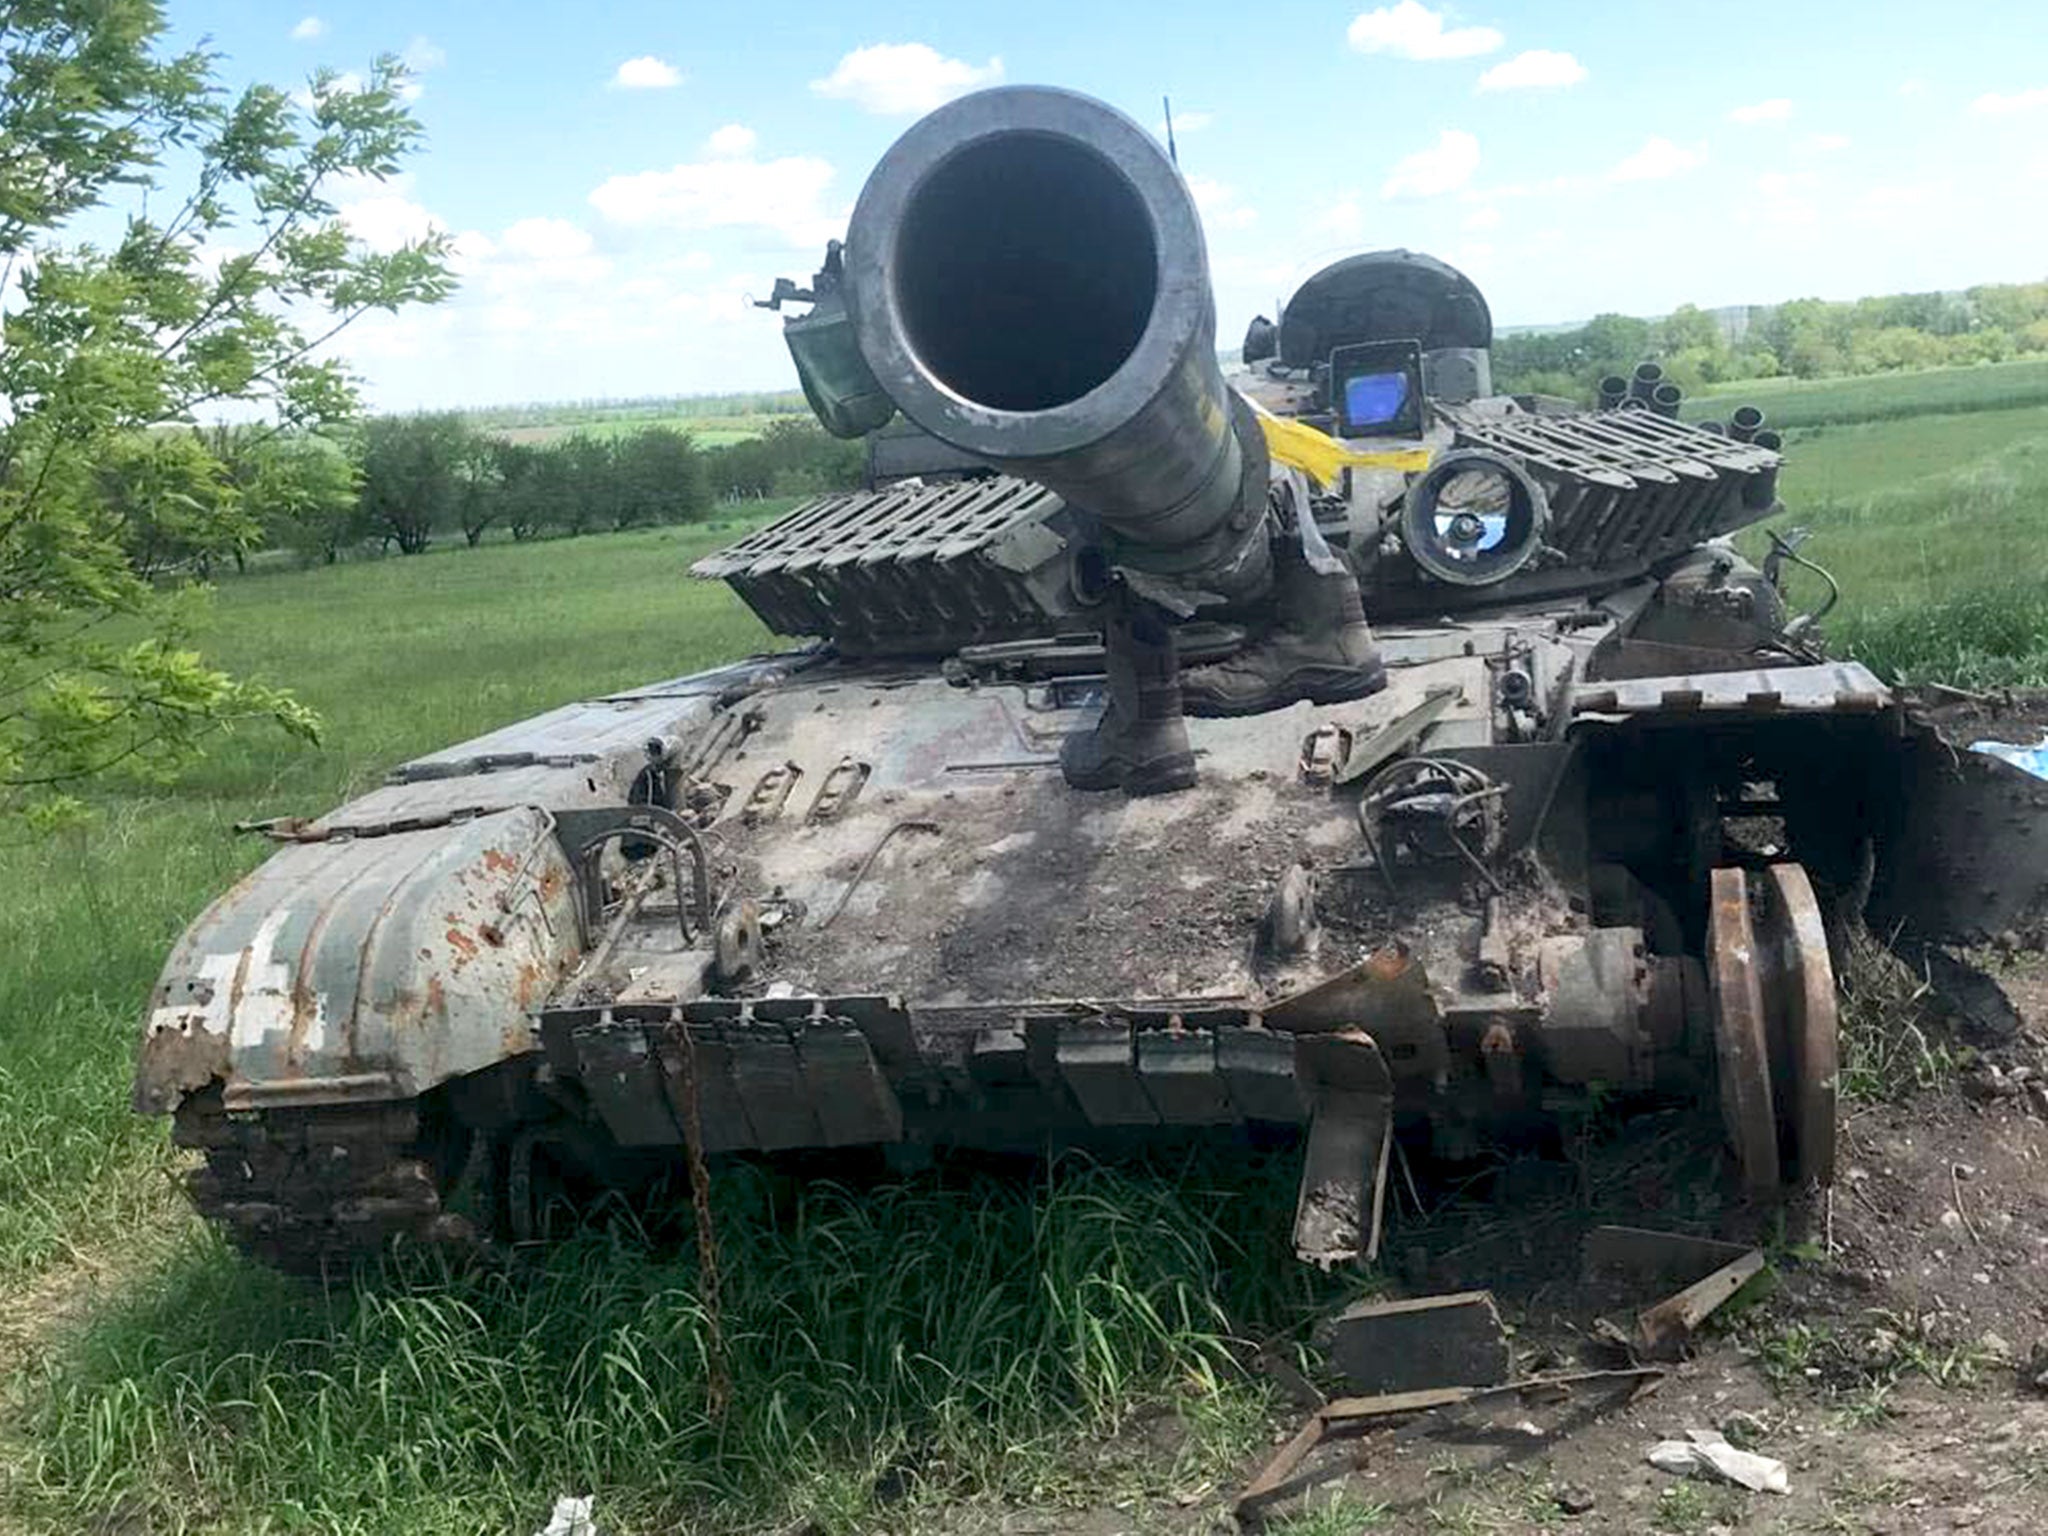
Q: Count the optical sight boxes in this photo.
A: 1